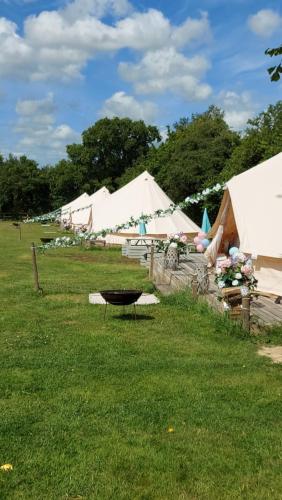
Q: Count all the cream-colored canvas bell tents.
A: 4